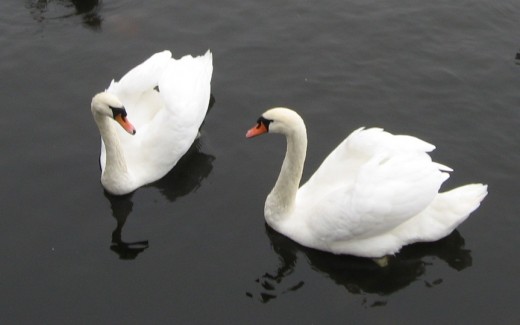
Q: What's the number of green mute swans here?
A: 0